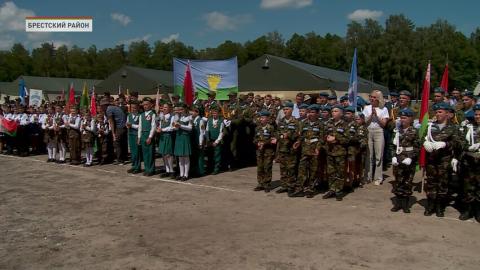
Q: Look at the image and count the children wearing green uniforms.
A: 6